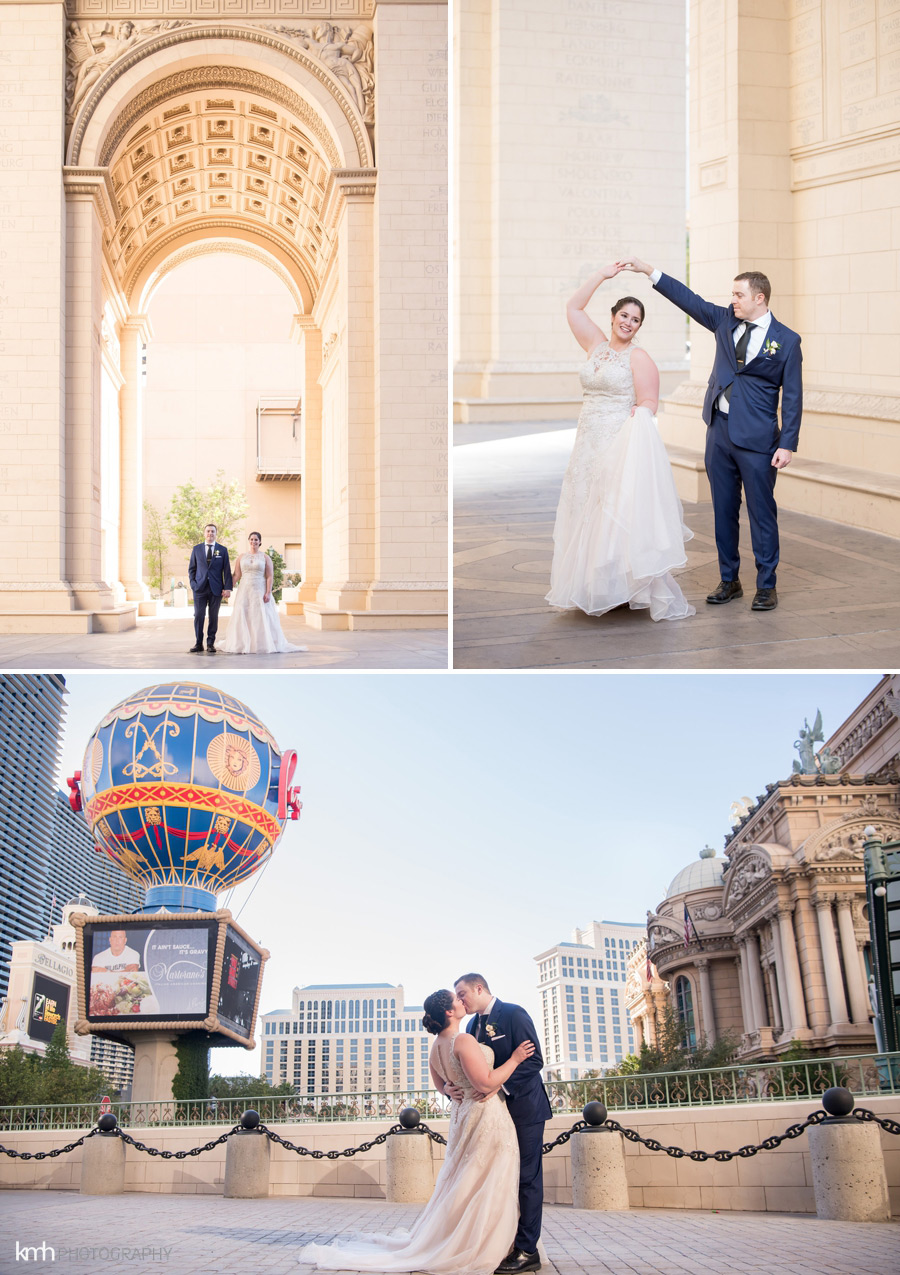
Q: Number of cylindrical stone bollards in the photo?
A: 5